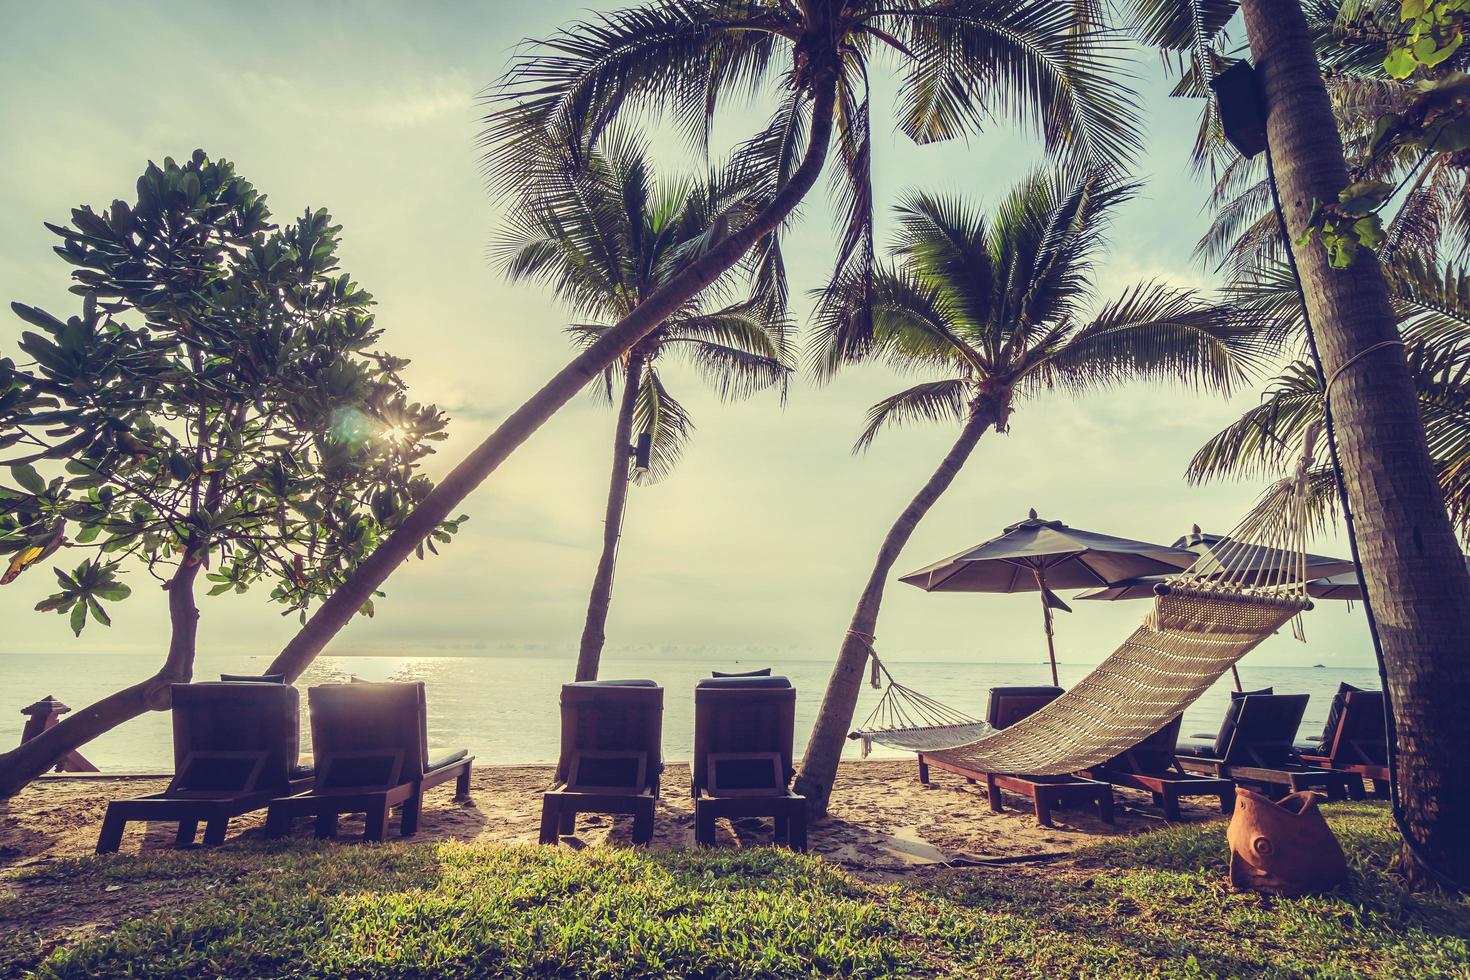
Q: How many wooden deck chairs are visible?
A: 8